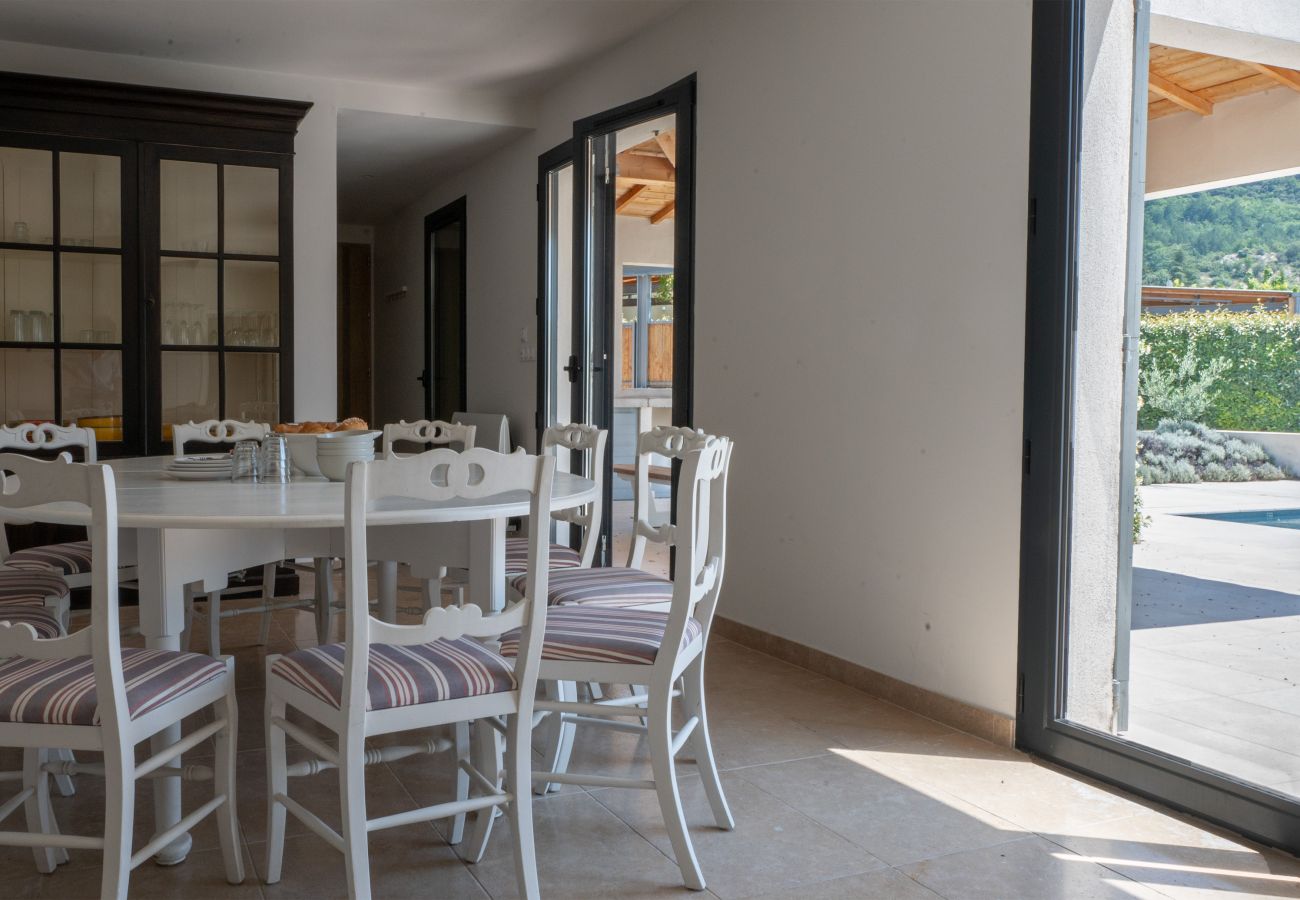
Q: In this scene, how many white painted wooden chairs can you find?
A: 10